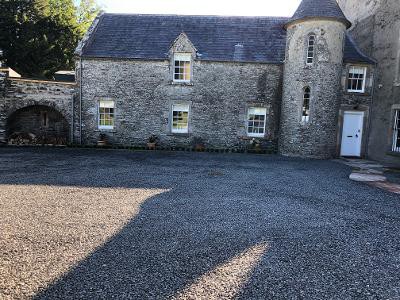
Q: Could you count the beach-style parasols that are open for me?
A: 0